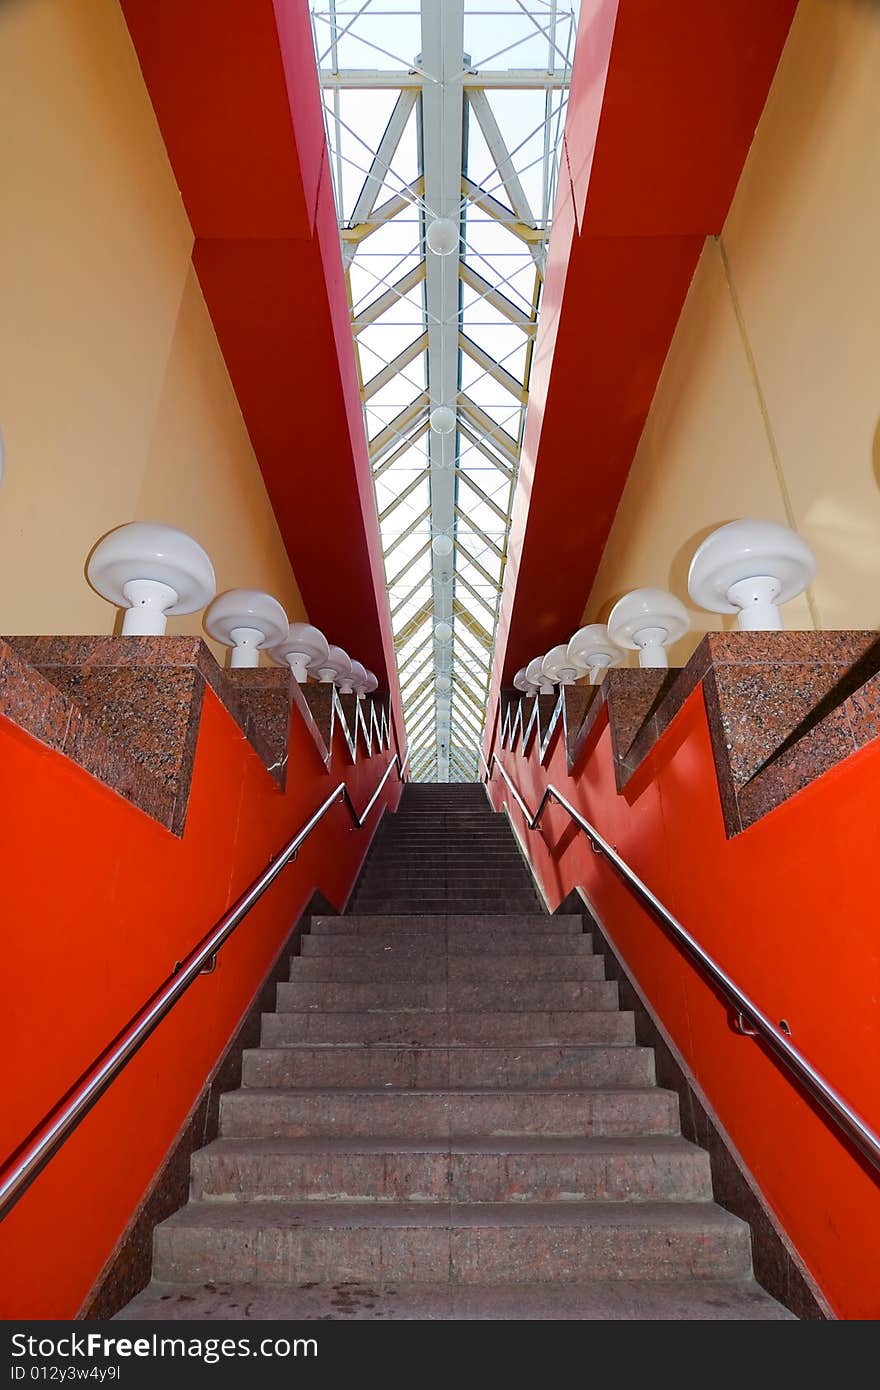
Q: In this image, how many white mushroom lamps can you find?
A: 12